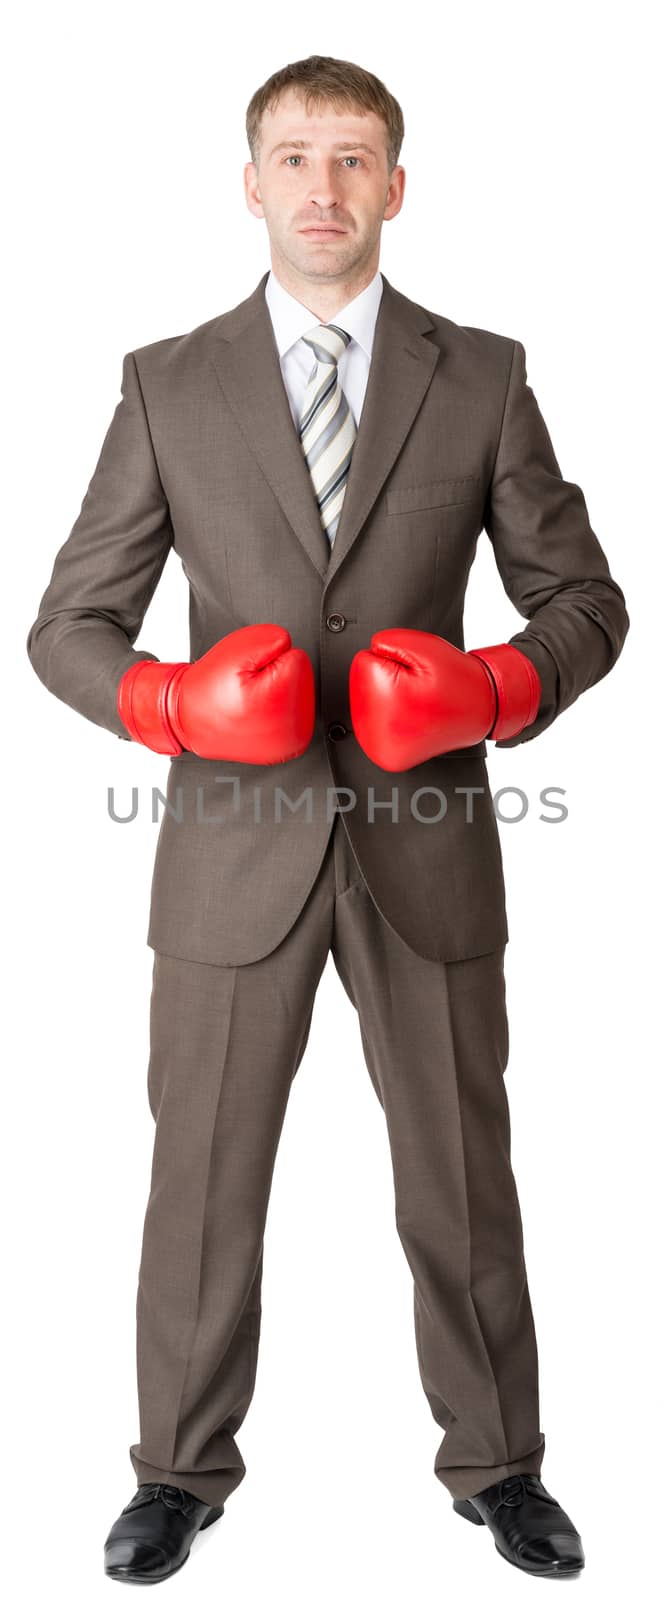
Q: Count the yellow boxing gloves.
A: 0